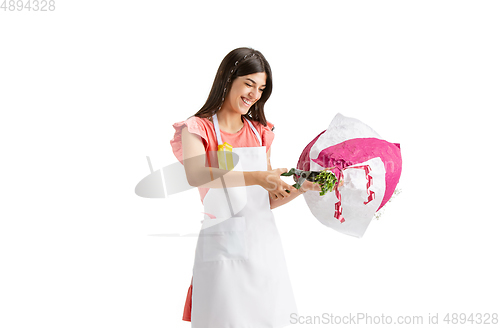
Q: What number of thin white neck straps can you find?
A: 2